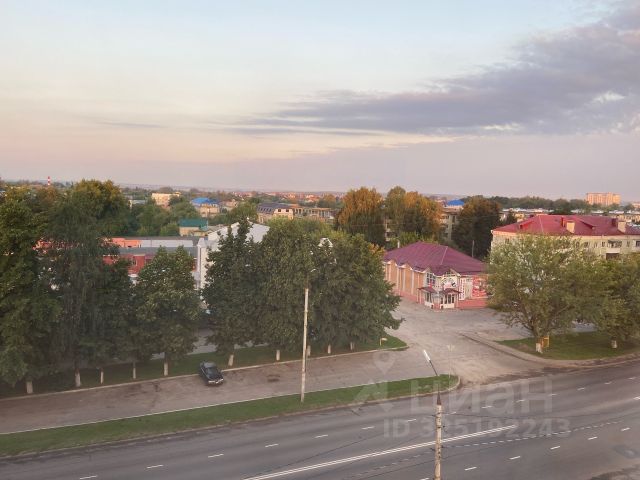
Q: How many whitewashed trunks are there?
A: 12